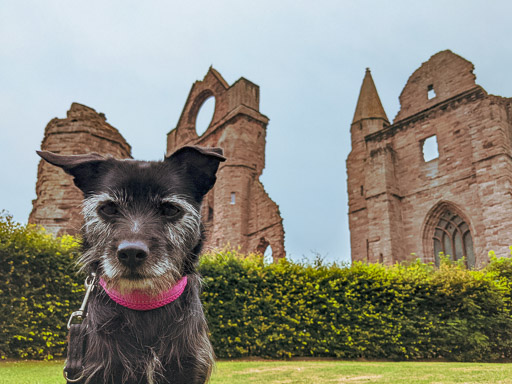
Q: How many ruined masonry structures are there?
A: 3